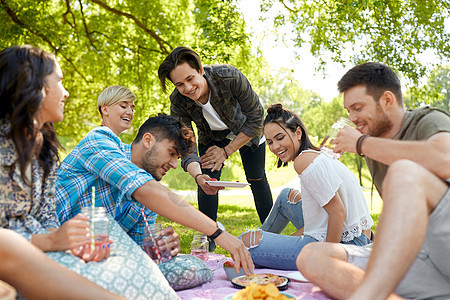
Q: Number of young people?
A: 6